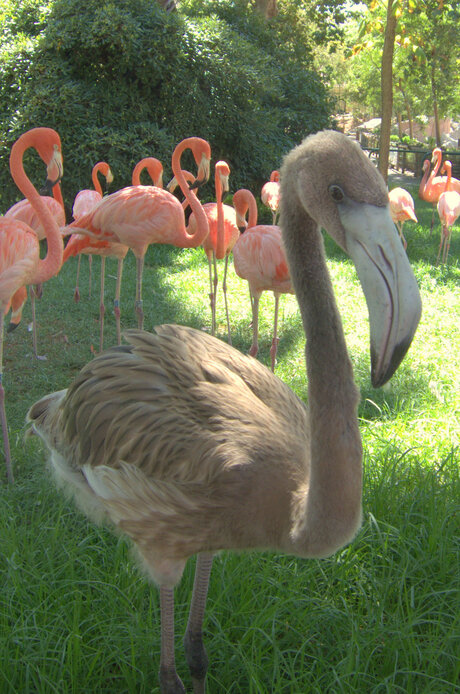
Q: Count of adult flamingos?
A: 14